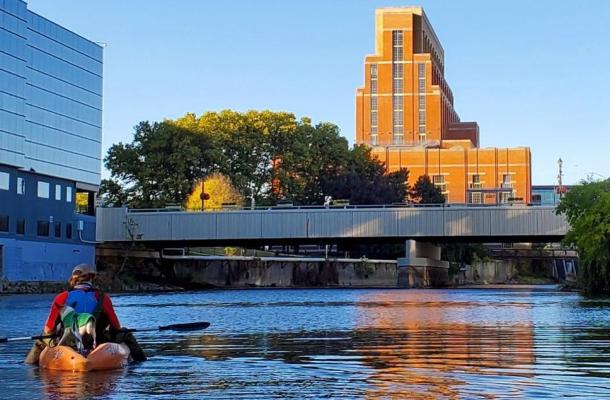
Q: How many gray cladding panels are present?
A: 11